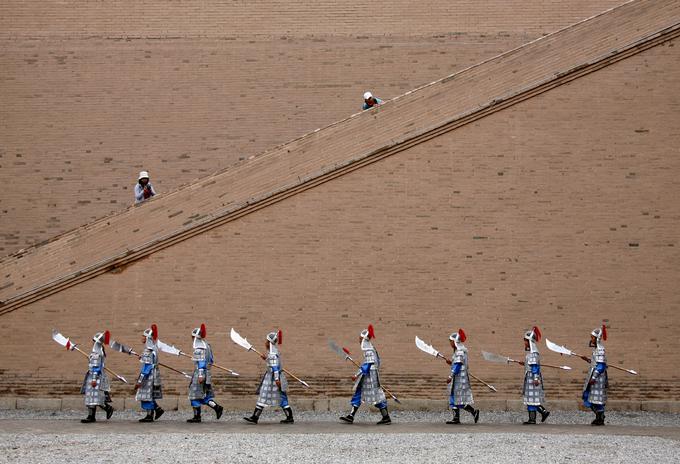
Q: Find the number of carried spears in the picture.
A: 8